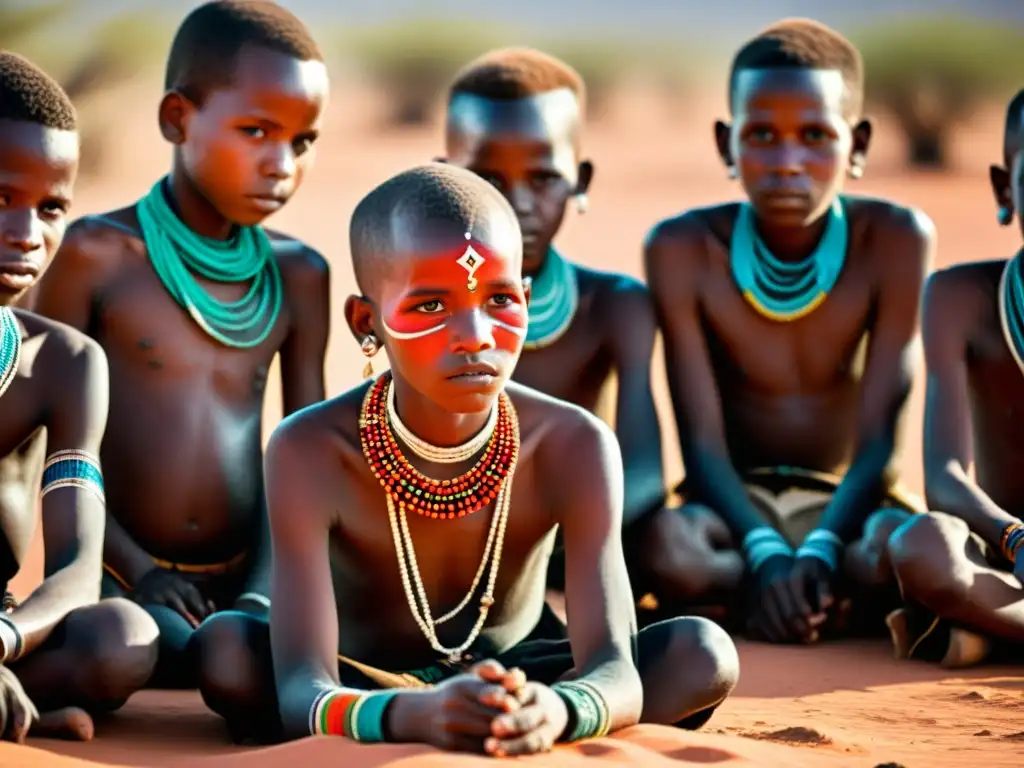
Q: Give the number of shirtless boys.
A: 6